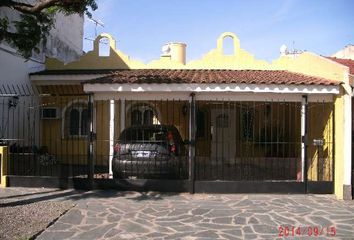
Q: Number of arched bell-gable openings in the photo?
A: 2